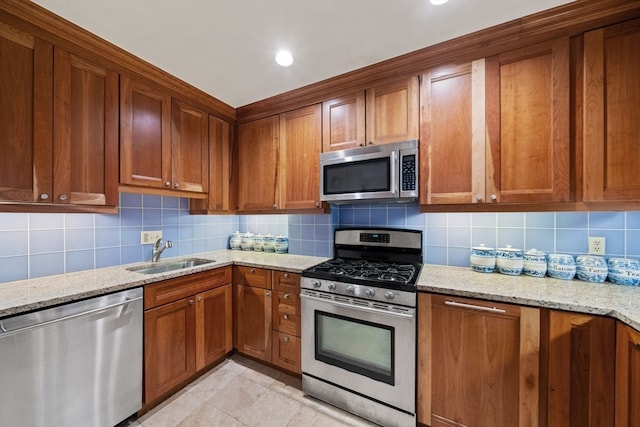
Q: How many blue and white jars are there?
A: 11